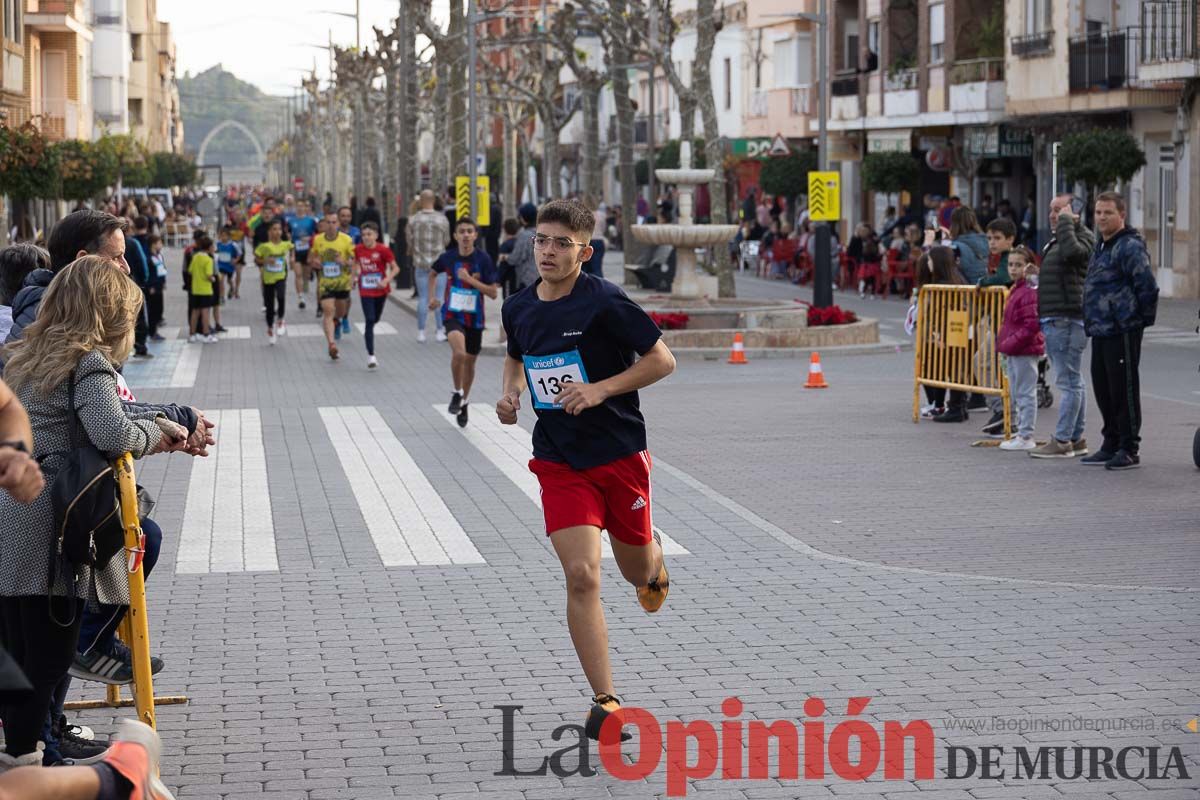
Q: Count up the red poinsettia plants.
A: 2